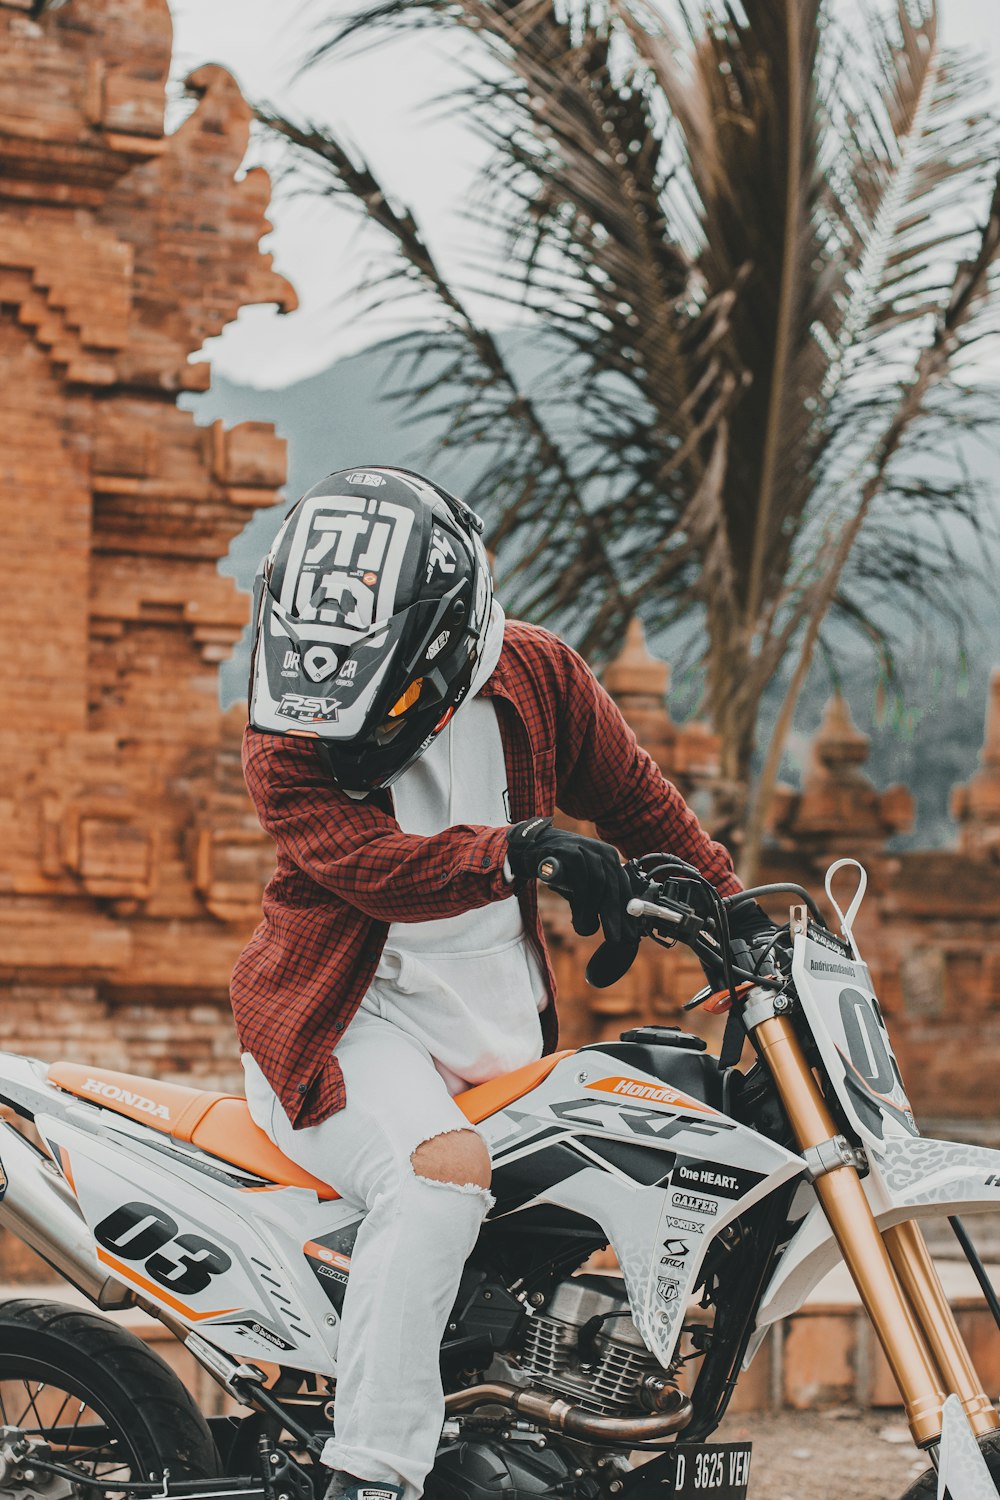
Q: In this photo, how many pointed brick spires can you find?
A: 3